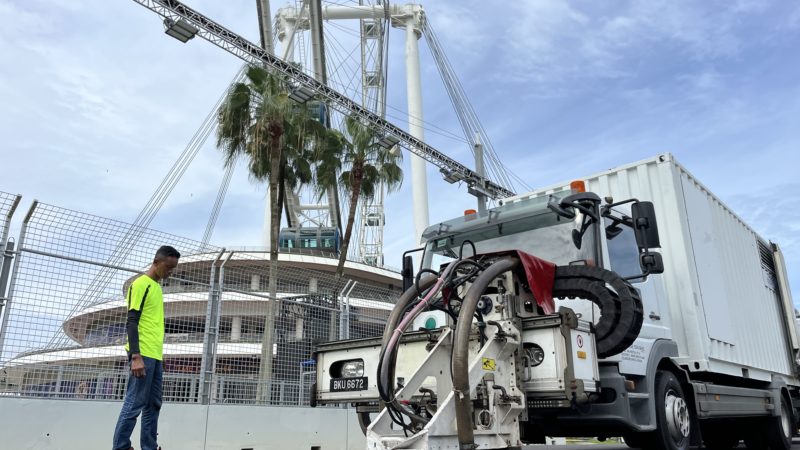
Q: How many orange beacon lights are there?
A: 2